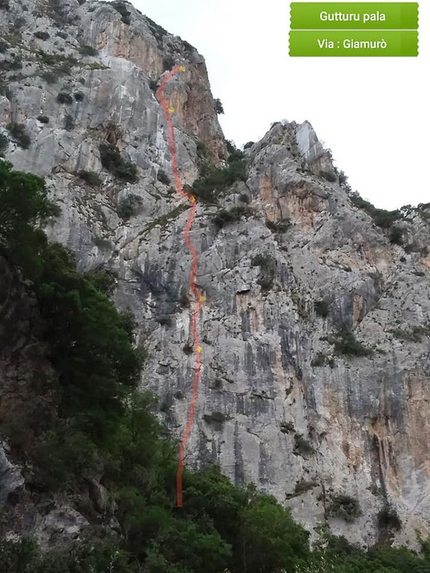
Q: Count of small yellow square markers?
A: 5